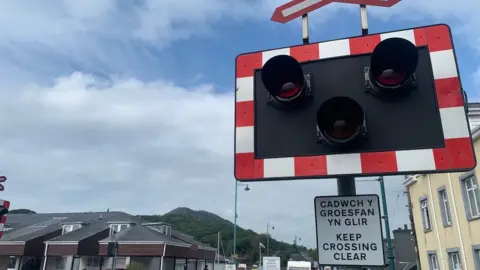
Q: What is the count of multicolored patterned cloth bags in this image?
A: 0